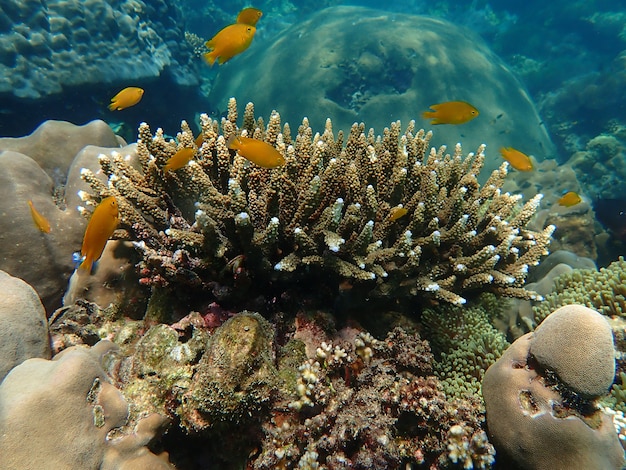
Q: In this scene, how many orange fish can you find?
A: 12